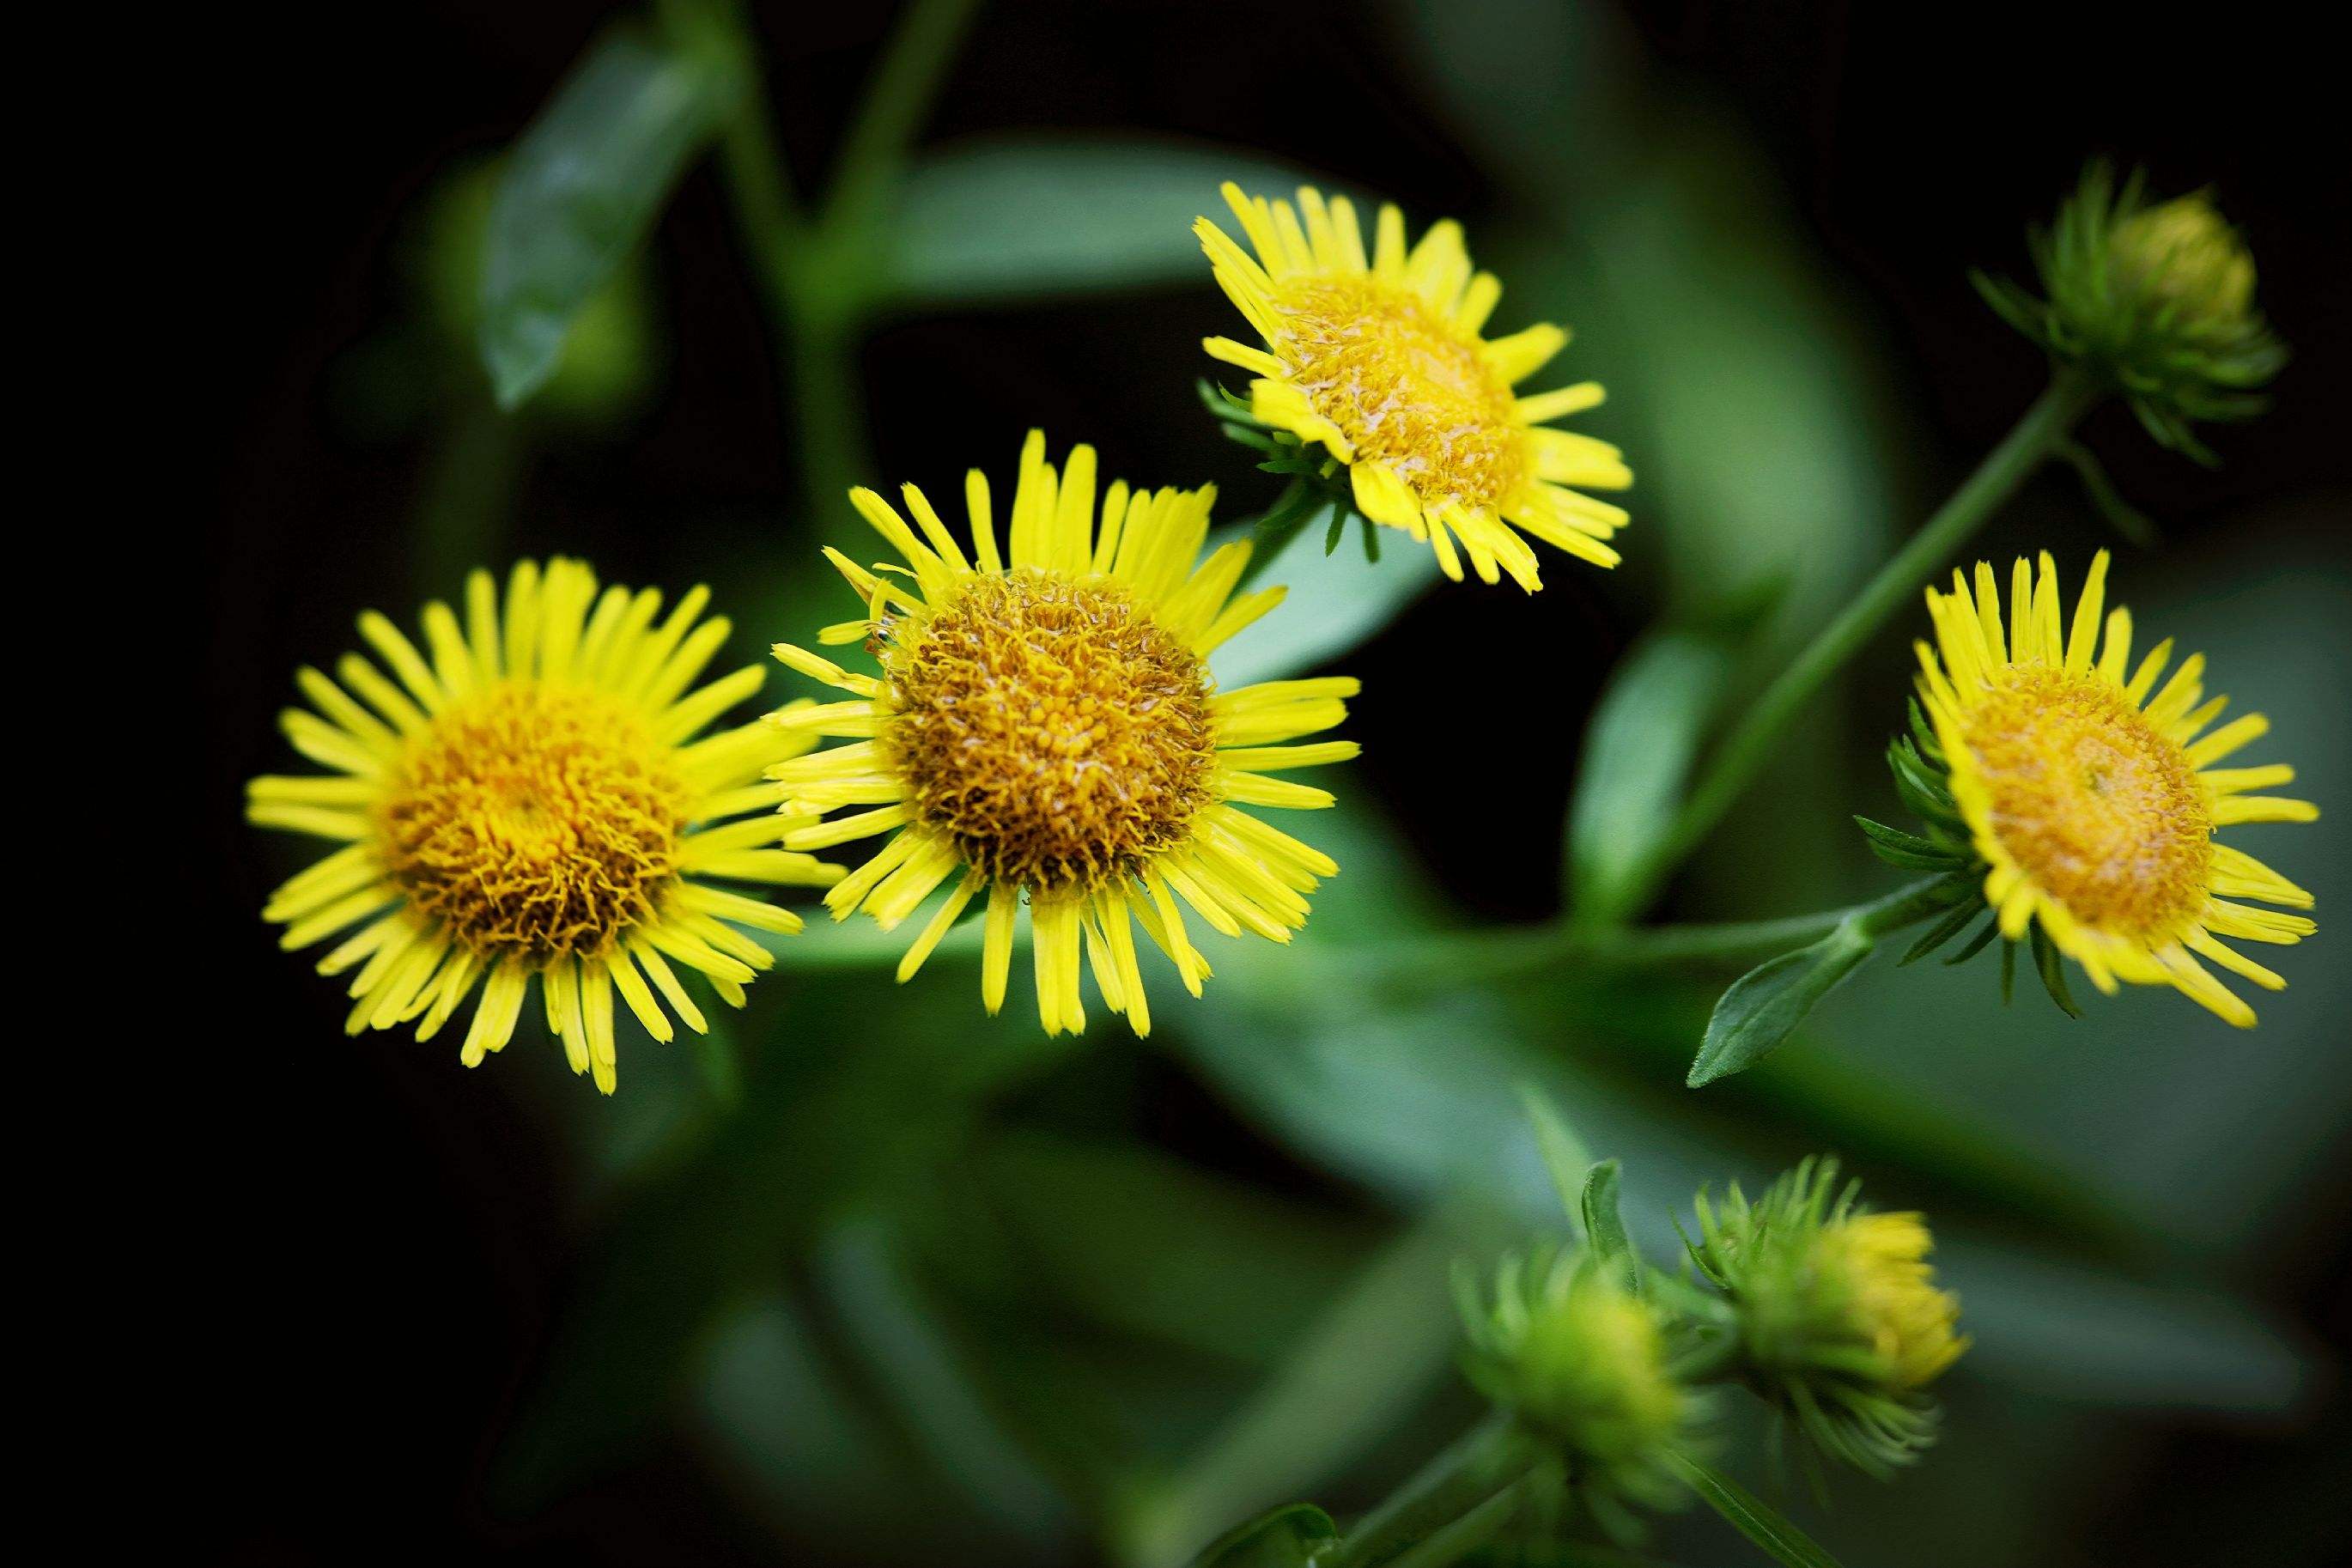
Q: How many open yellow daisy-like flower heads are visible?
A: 4